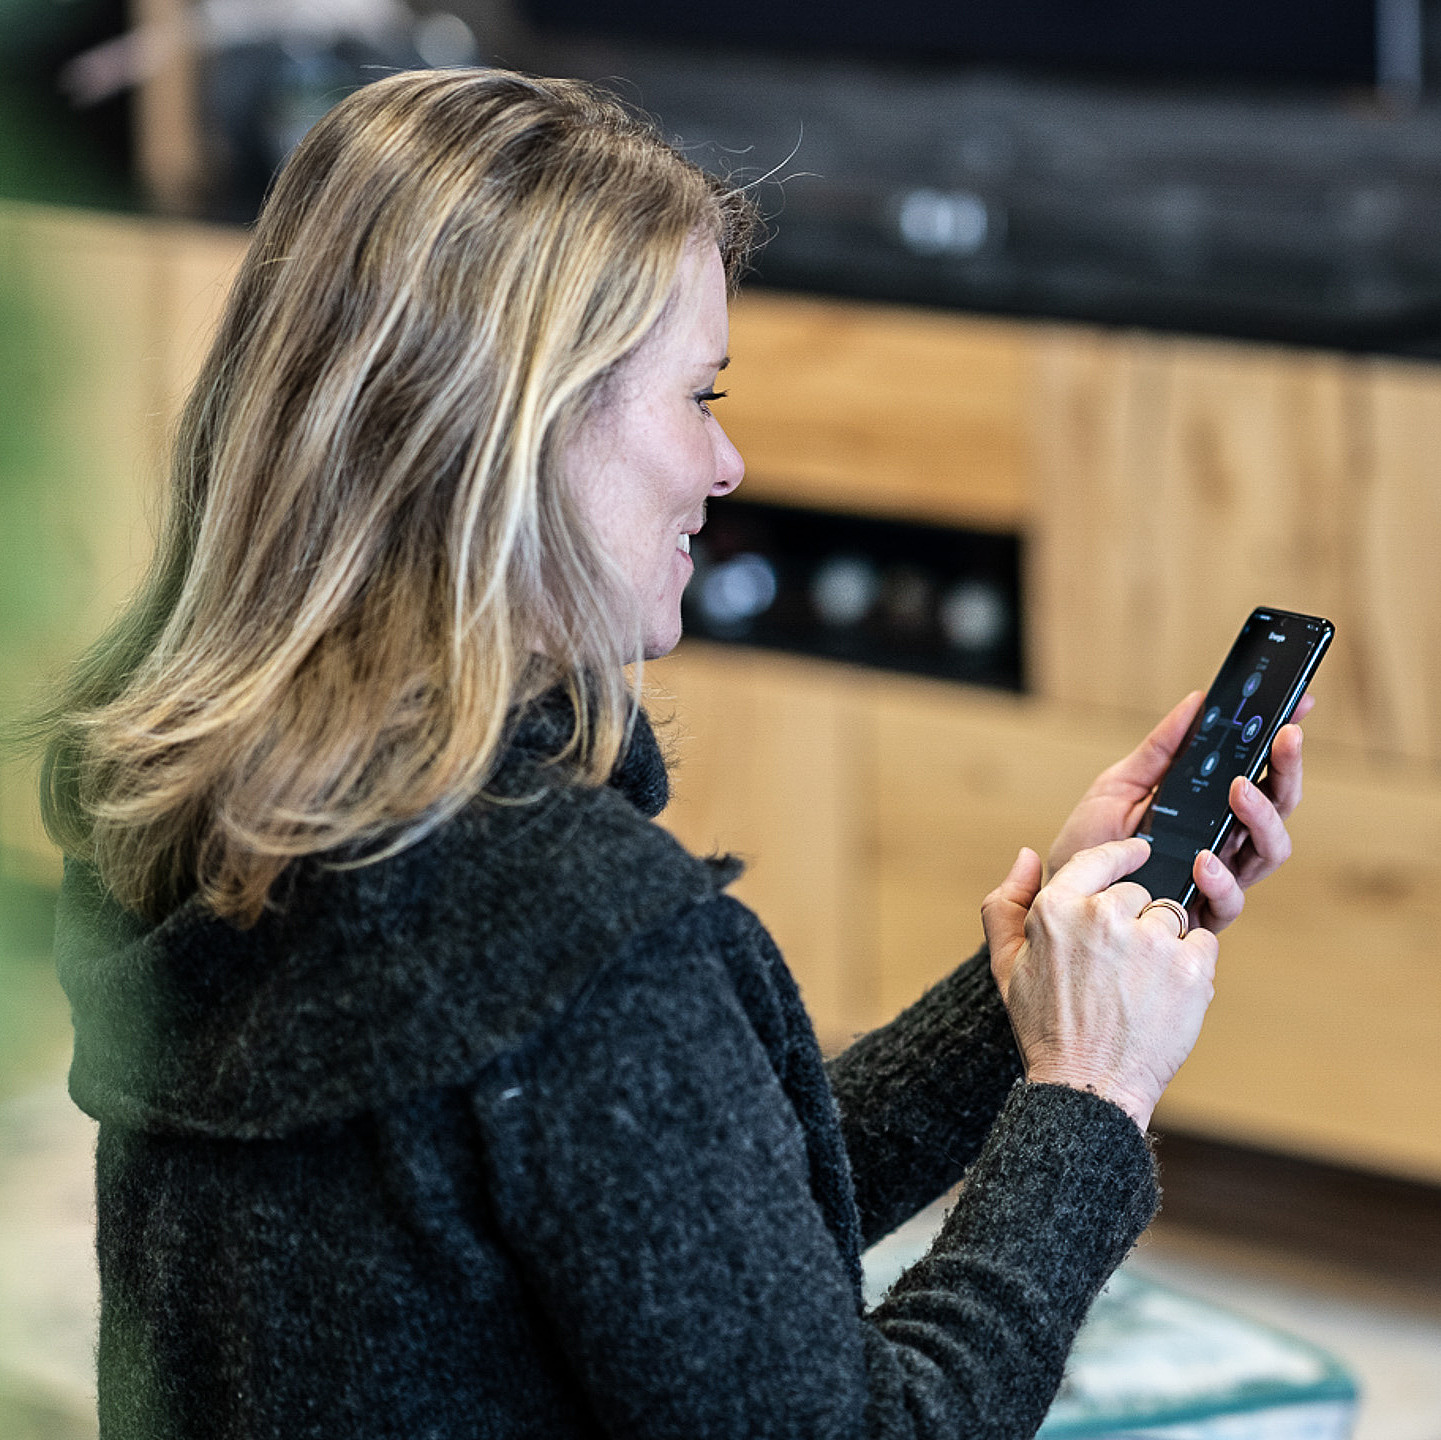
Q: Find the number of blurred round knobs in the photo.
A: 3